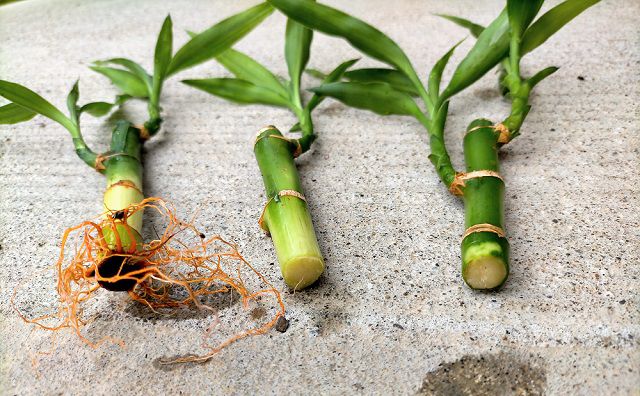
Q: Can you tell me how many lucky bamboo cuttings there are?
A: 3